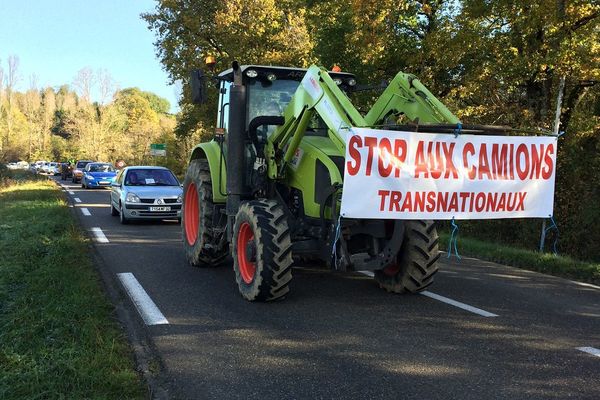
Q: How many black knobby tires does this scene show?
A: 3